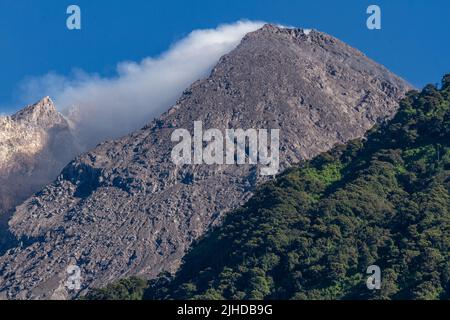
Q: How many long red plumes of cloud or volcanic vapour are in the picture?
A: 0